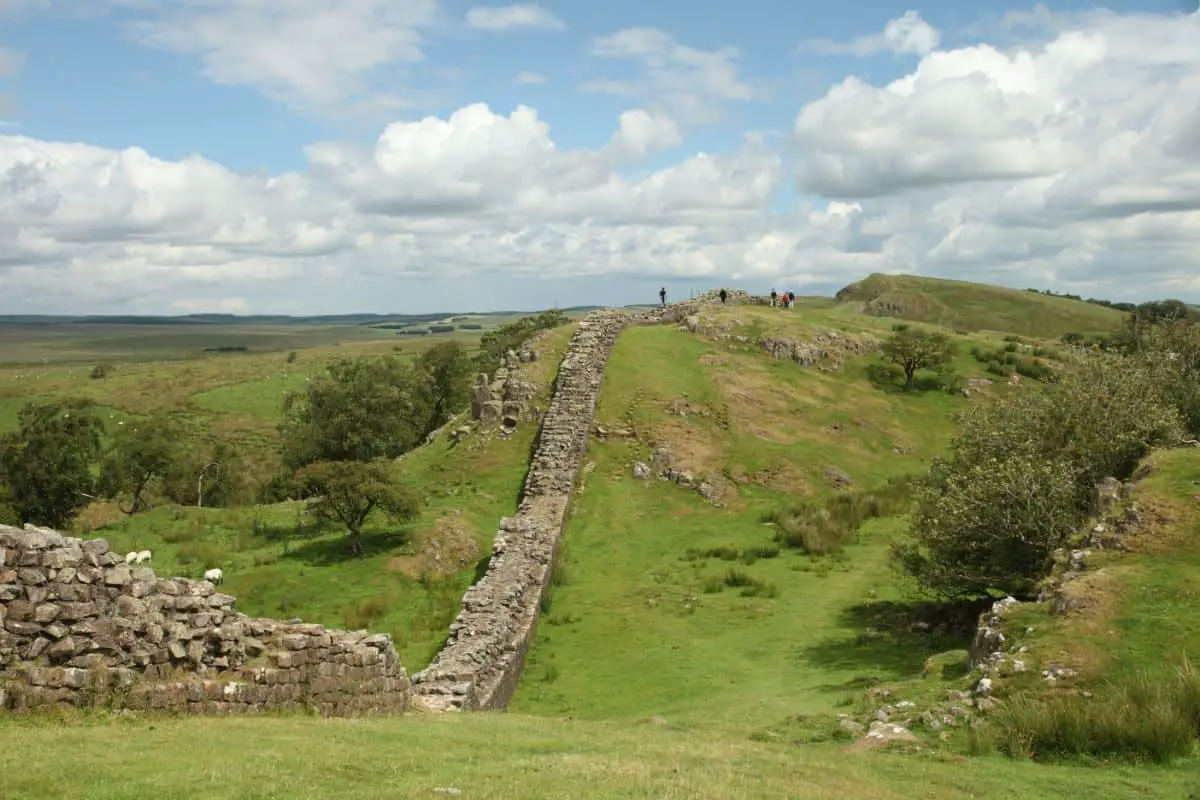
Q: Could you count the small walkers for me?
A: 5